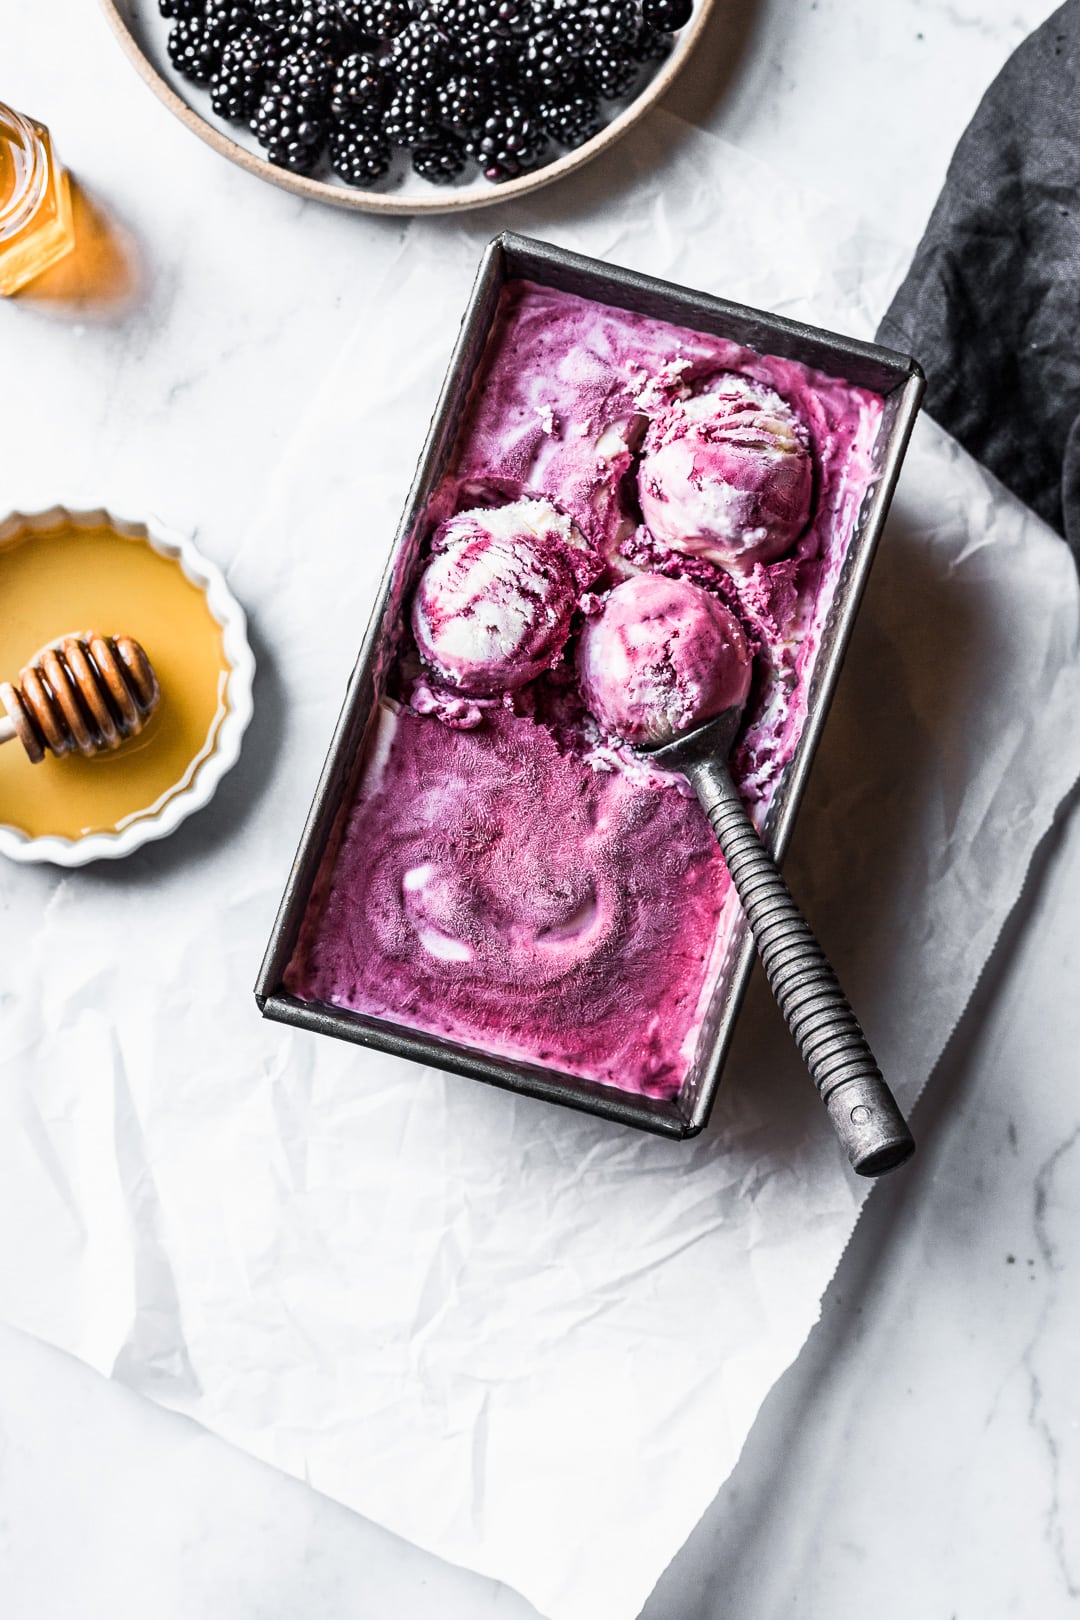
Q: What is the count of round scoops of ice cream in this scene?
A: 3